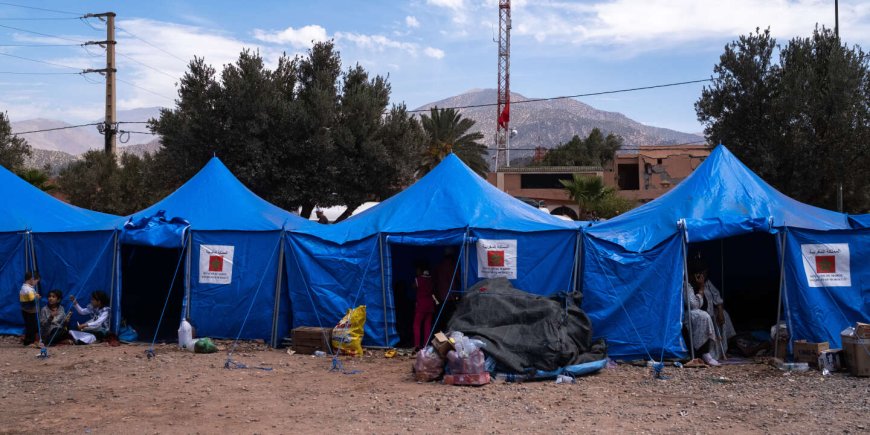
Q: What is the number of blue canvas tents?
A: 4